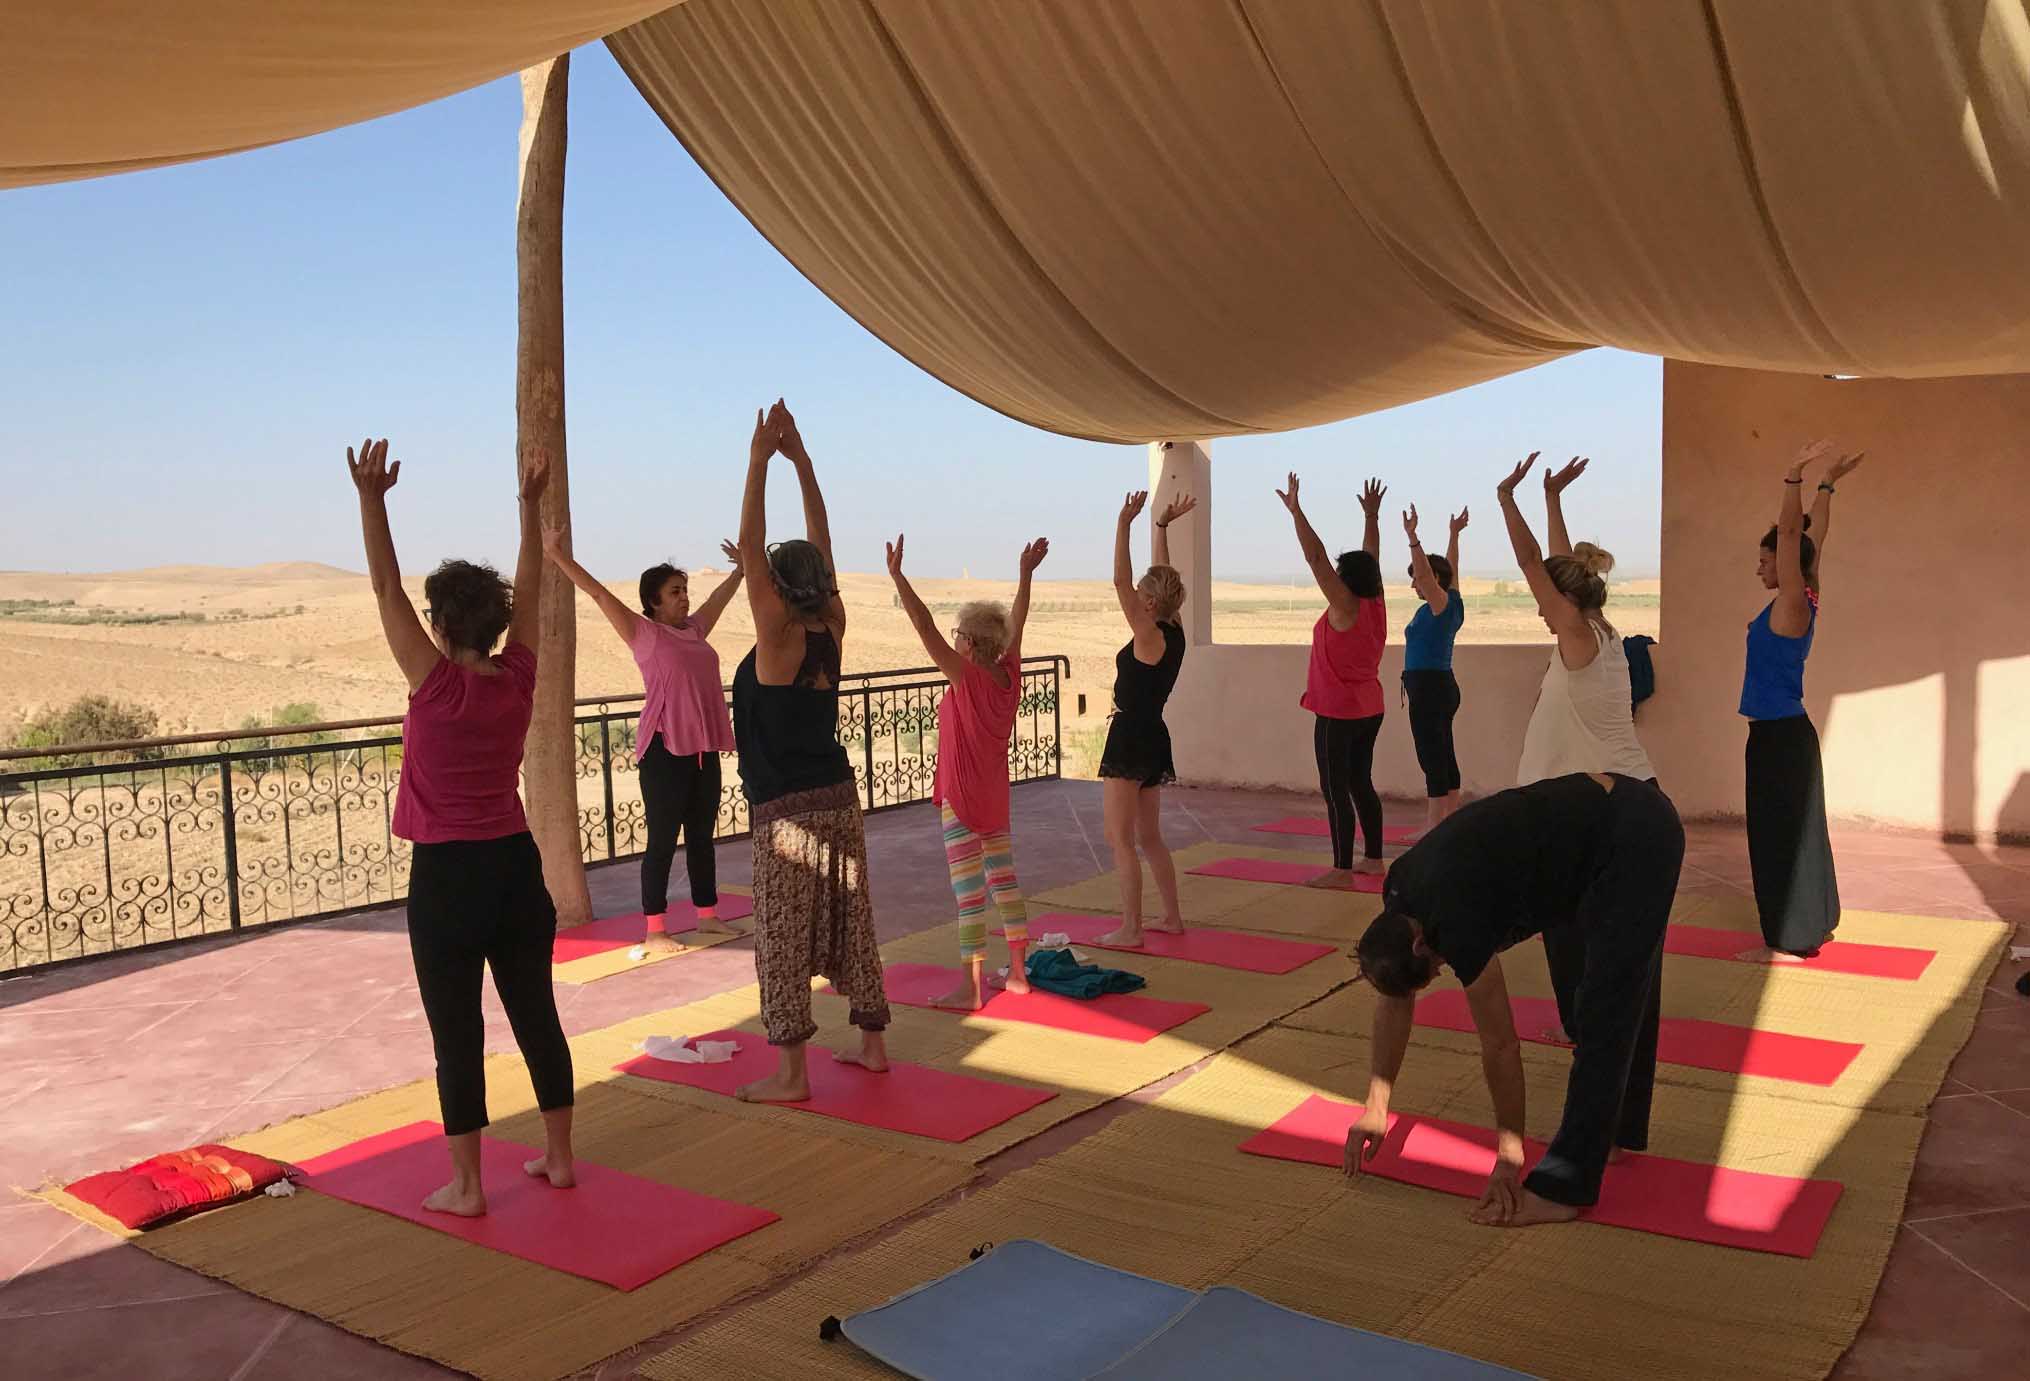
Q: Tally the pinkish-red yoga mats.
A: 10